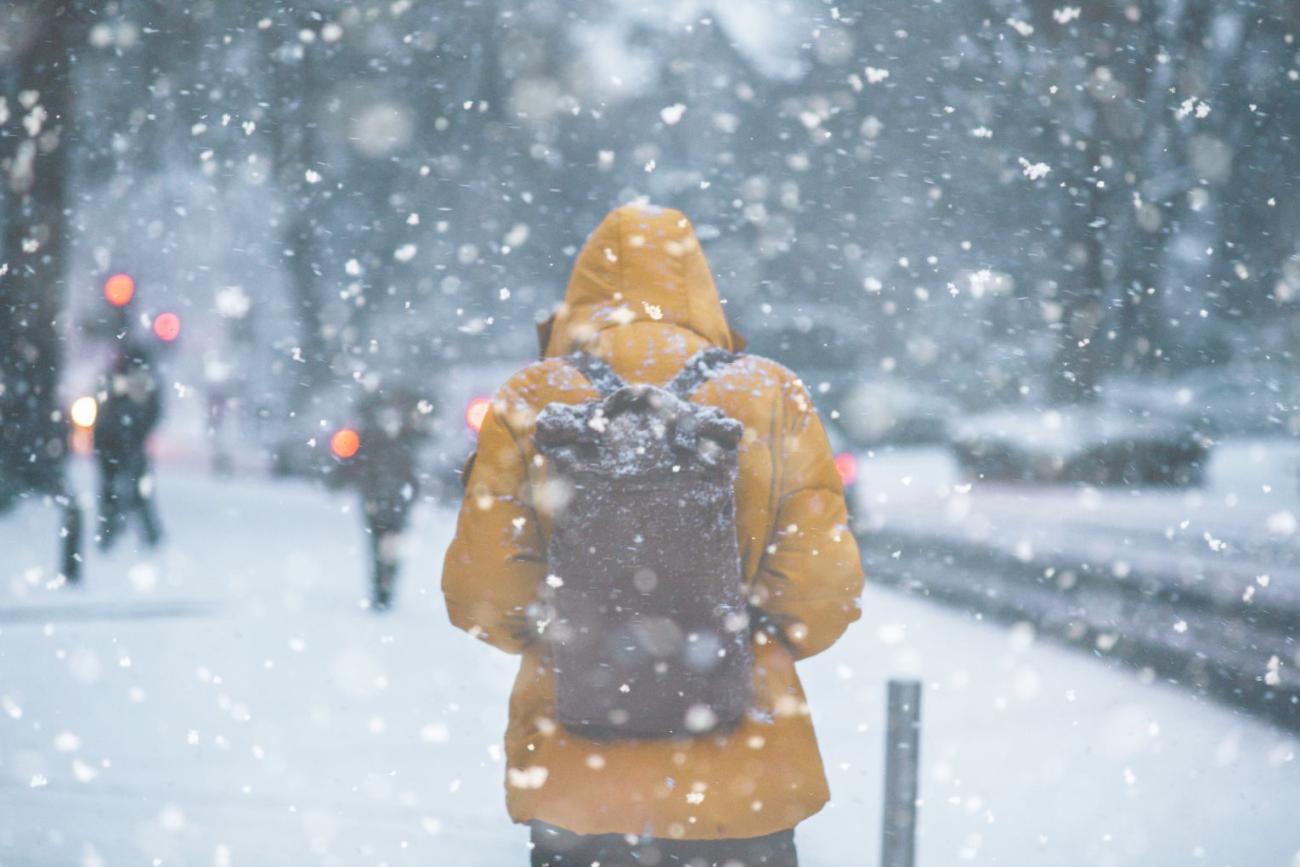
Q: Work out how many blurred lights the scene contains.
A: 6